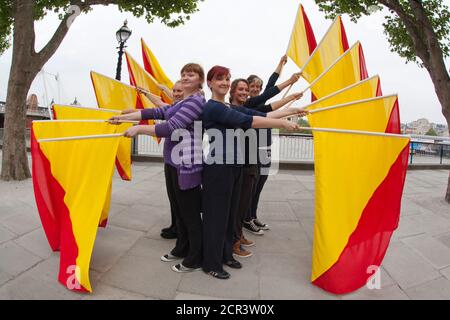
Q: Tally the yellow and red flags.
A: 12